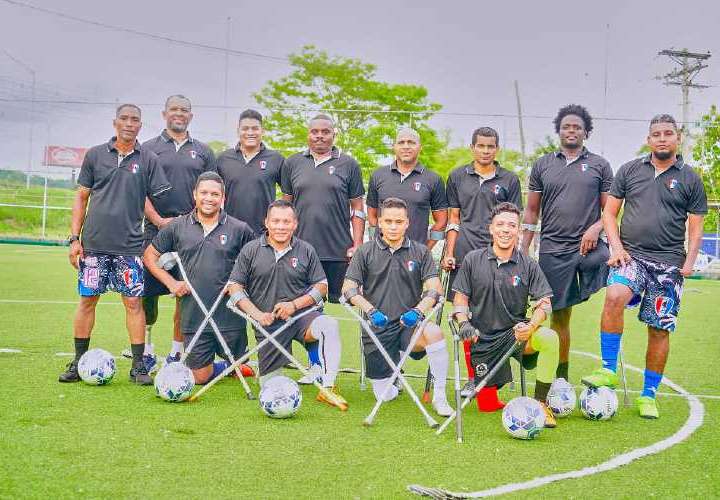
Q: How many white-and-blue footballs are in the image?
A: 6